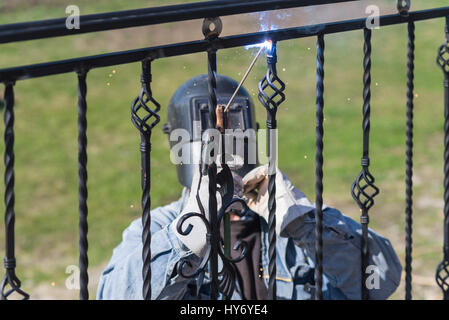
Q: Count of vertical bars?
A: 9